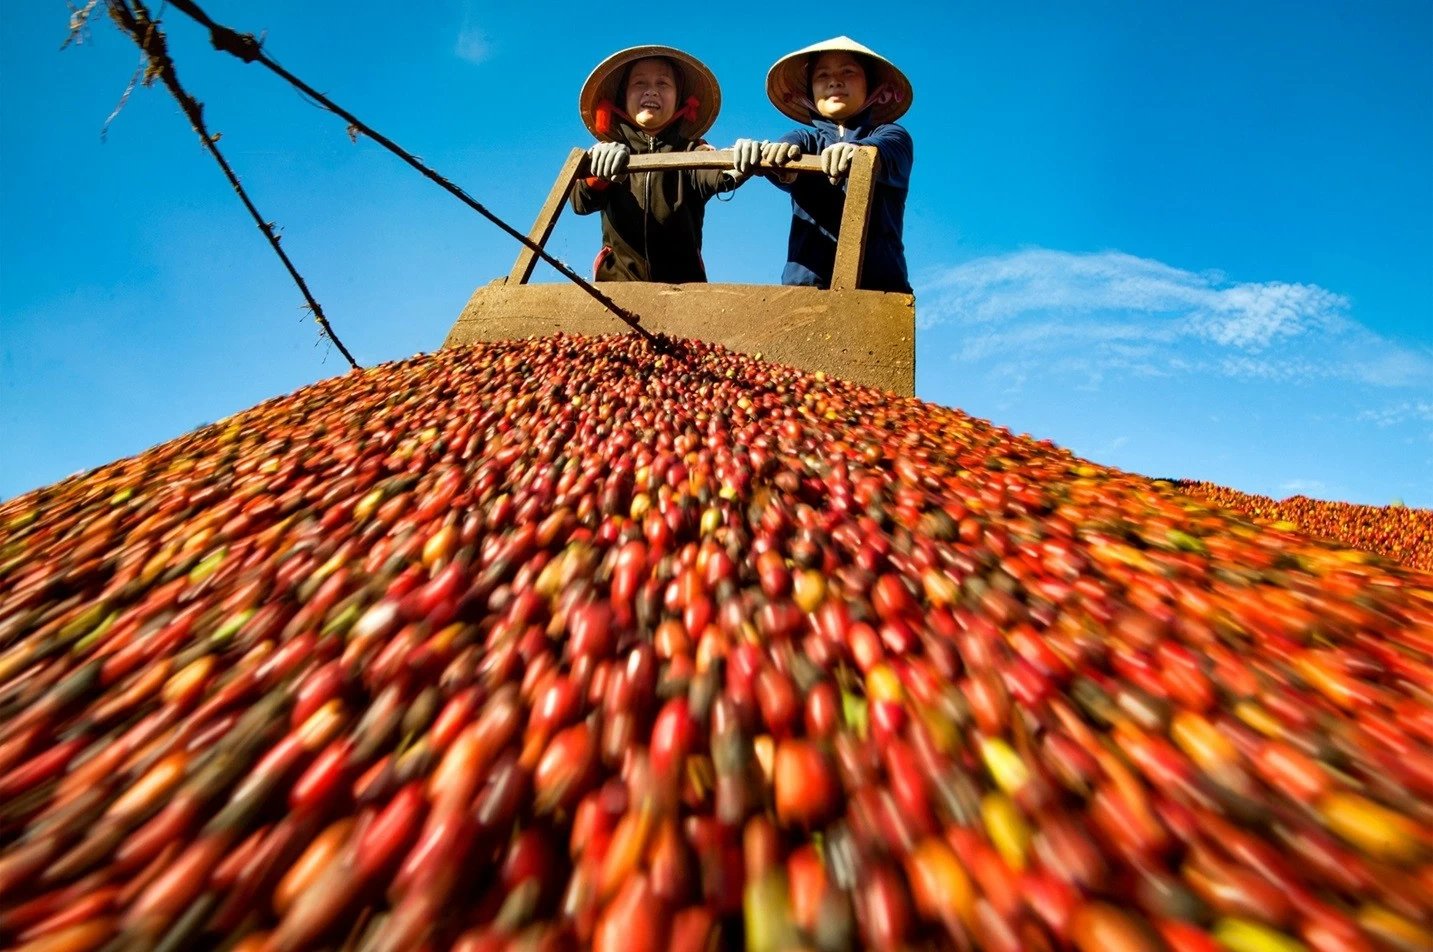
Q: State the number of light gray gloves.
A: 4